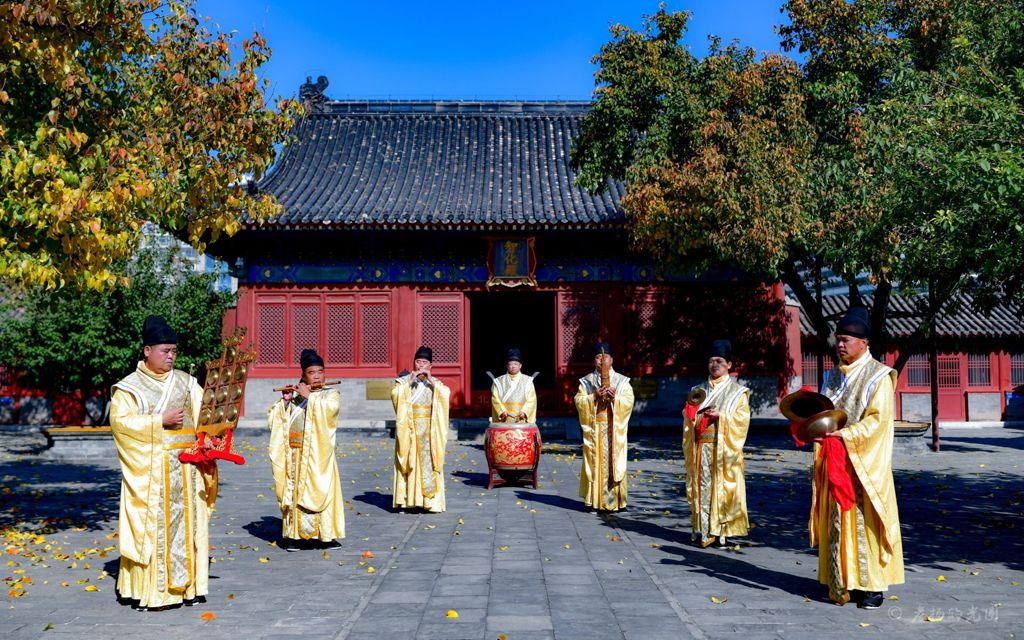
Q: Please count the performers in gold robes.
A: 7